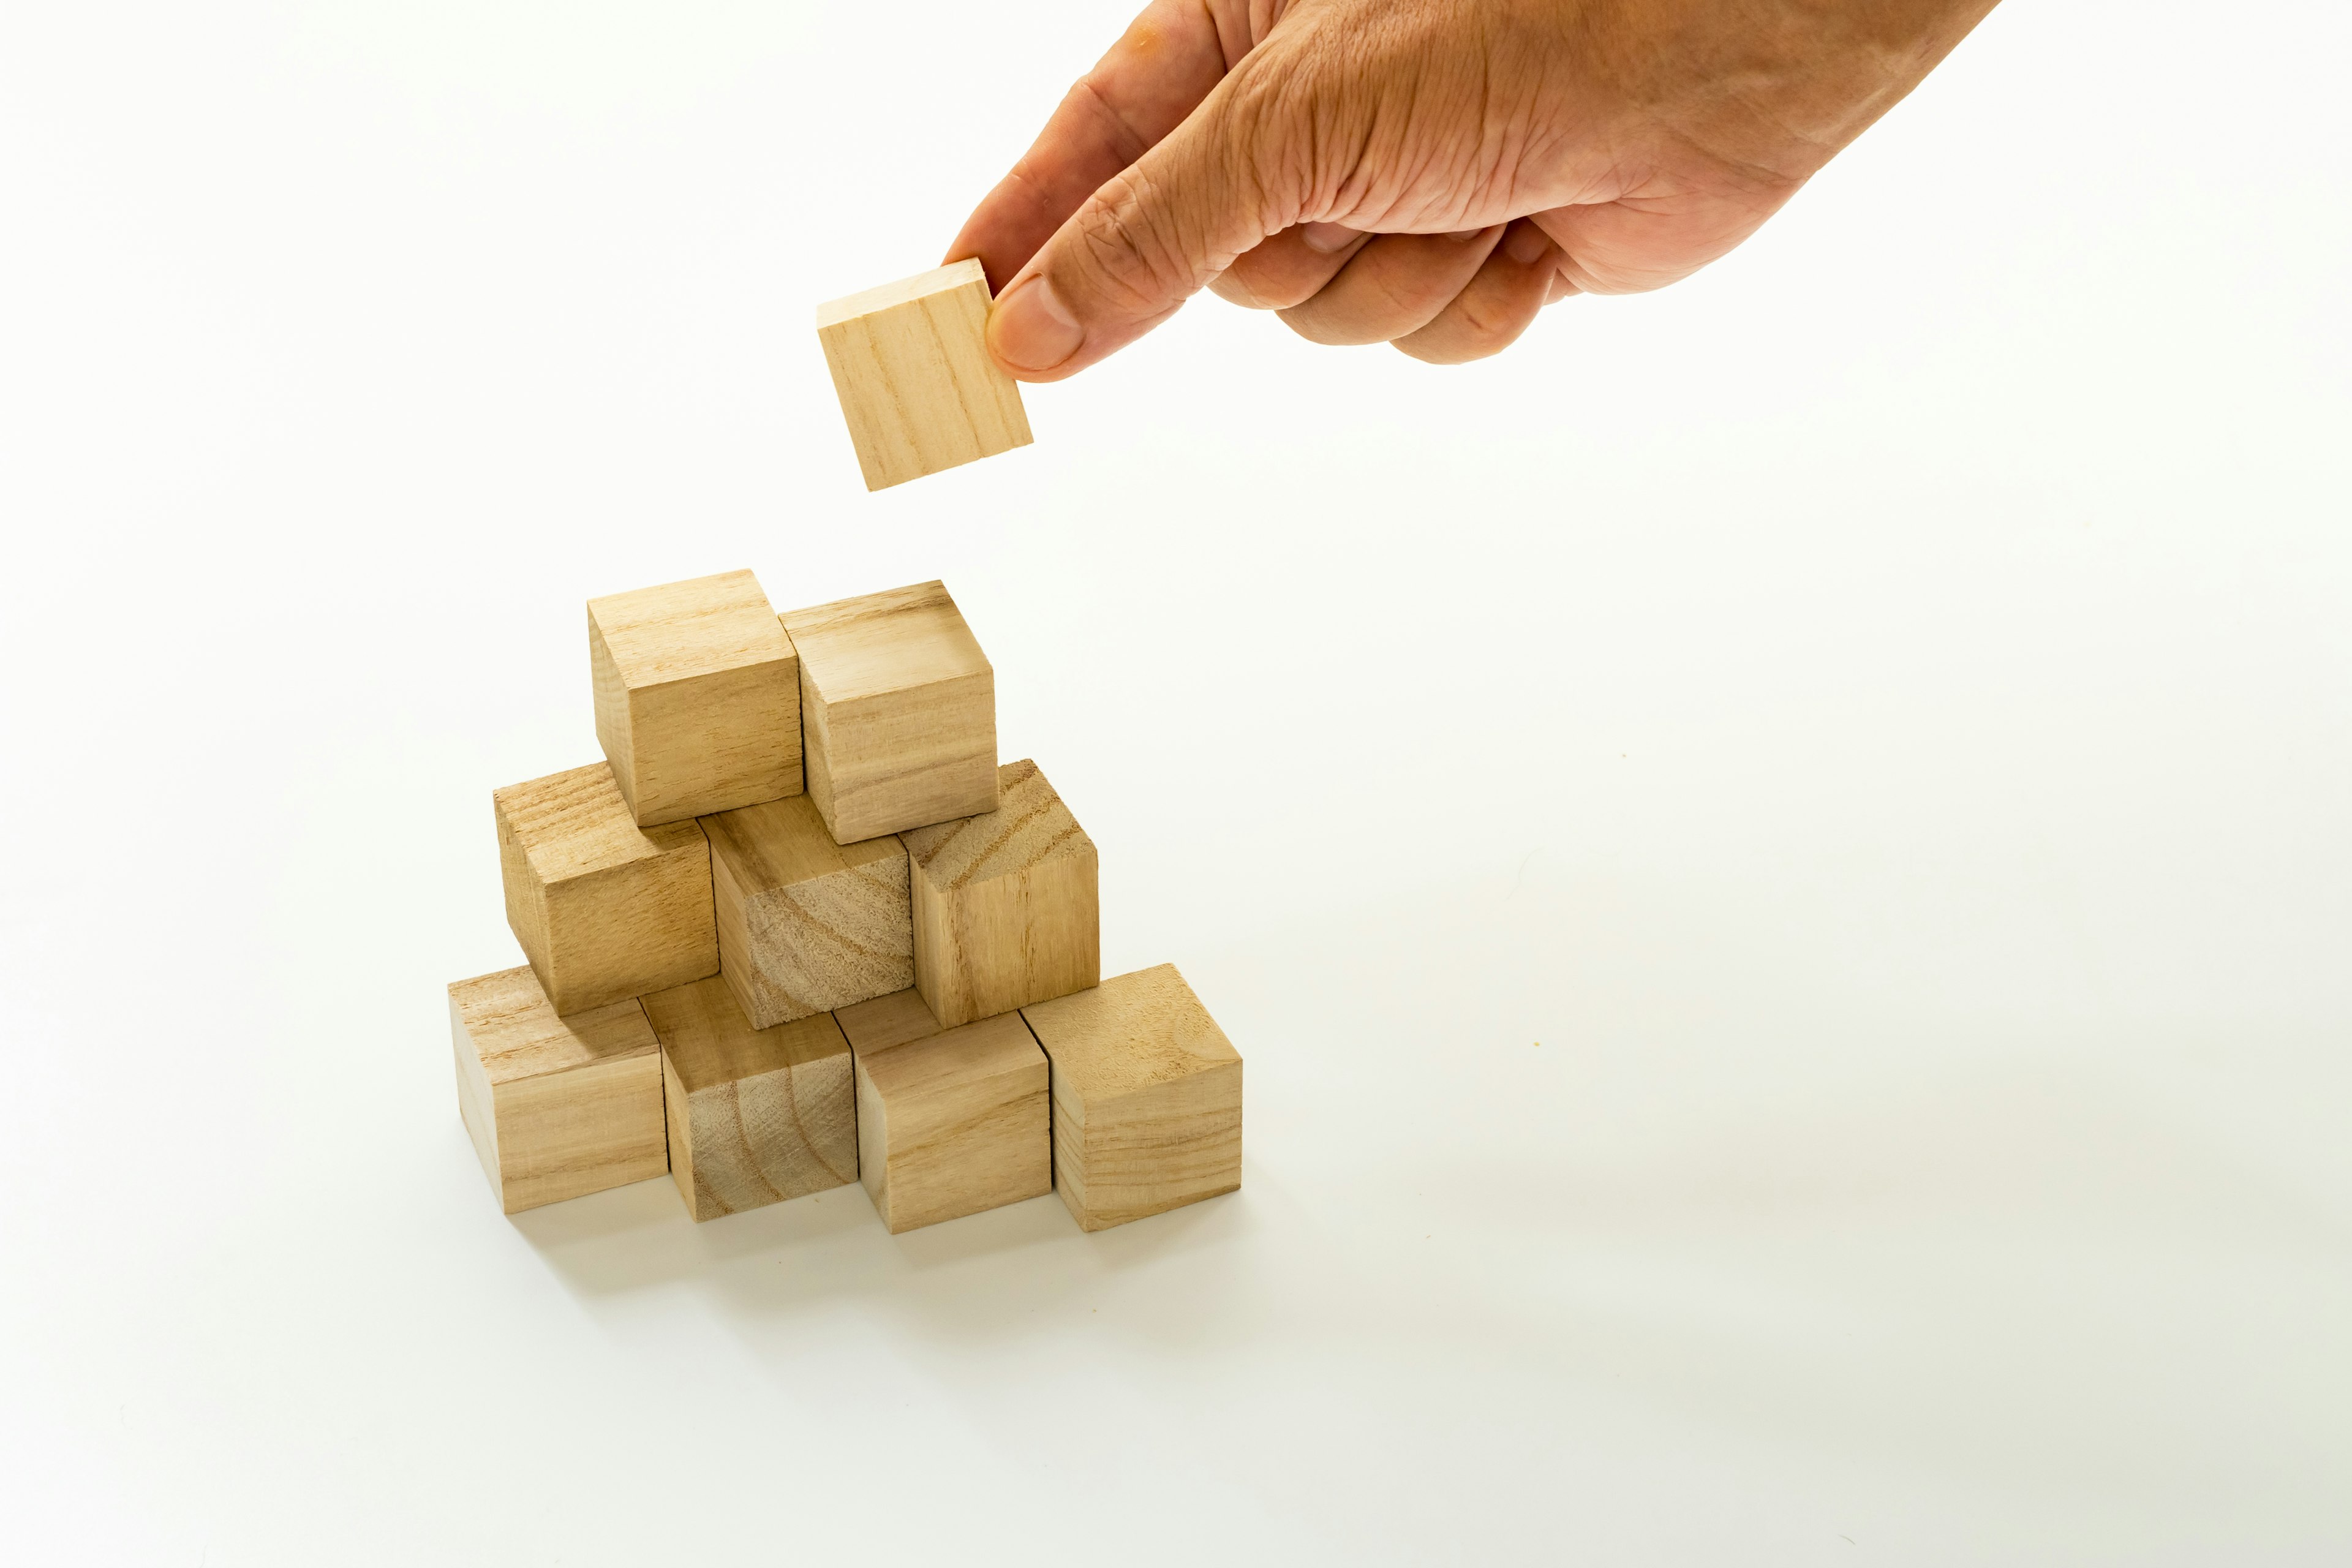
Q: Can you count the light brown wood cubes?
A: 10